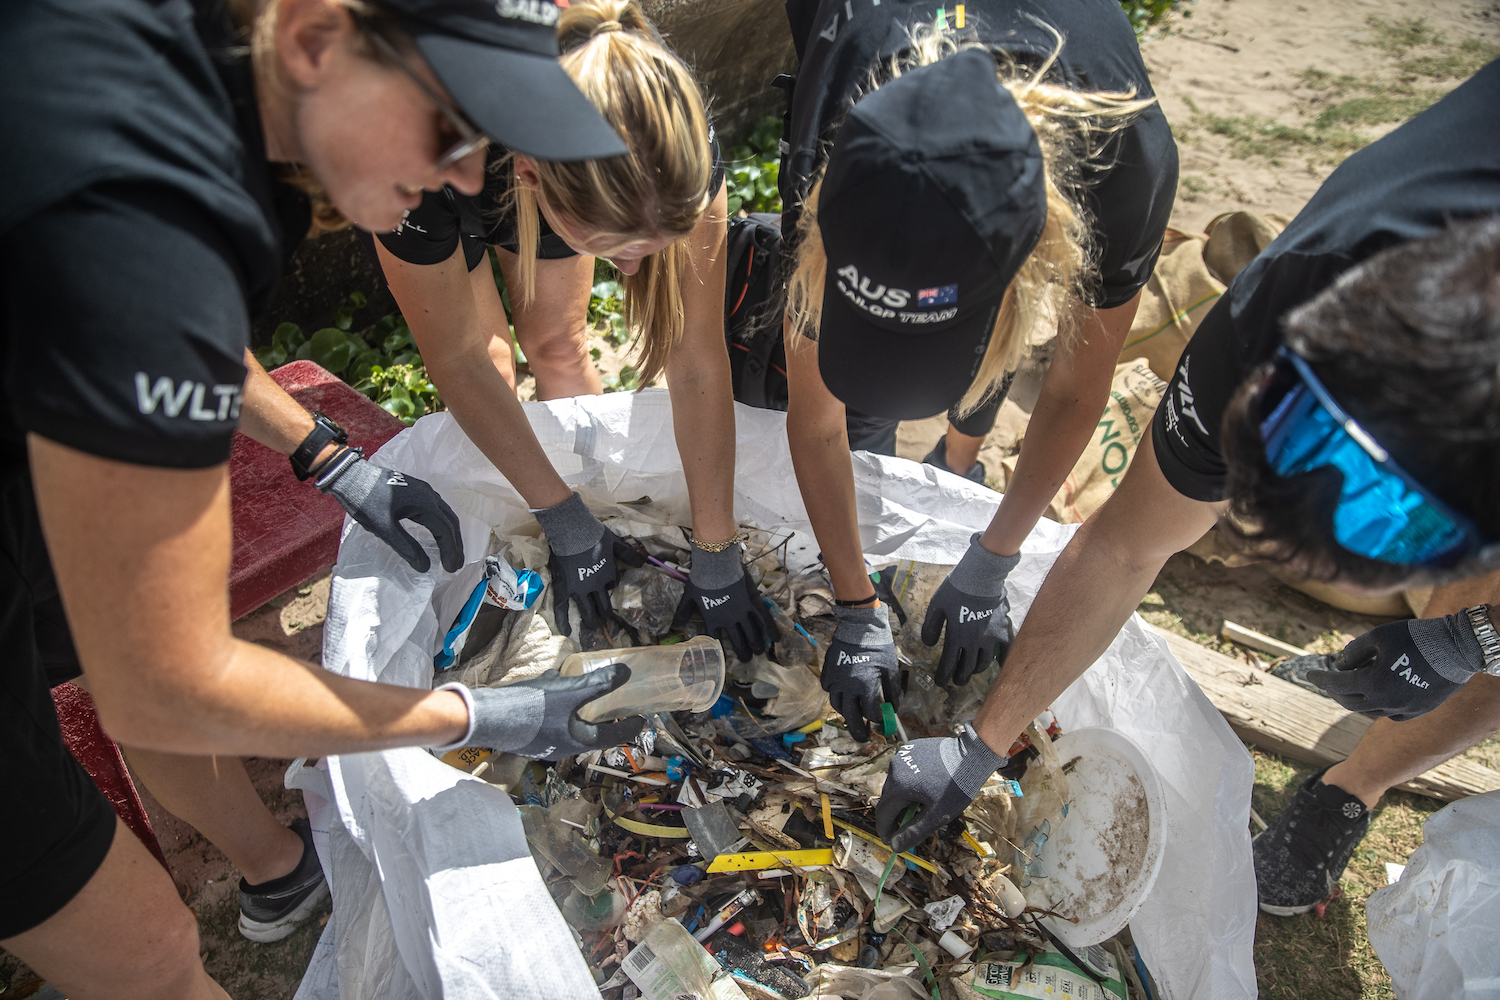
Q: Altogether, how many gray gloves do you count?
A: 8